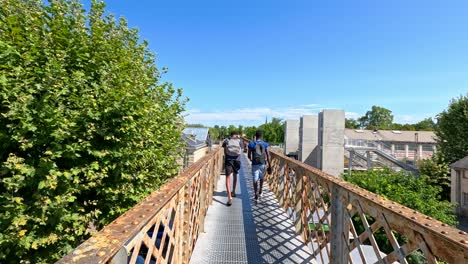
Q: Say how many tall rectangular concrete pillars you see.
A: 3